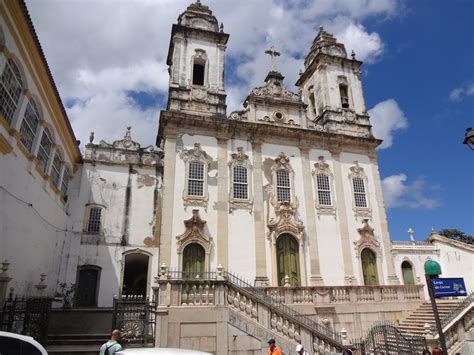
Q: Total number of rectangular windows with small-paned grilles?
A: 6